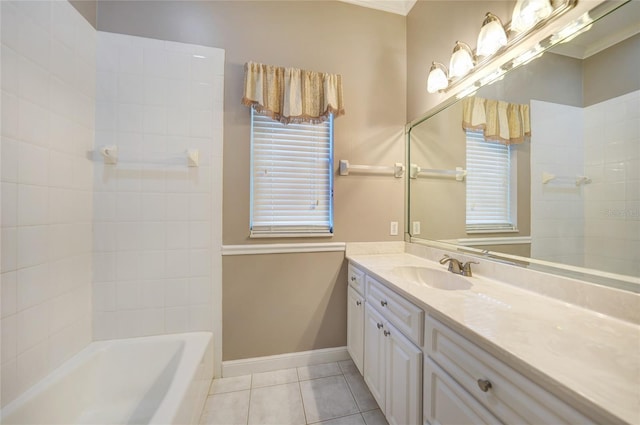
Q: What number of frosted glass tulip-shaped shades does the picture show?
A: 4